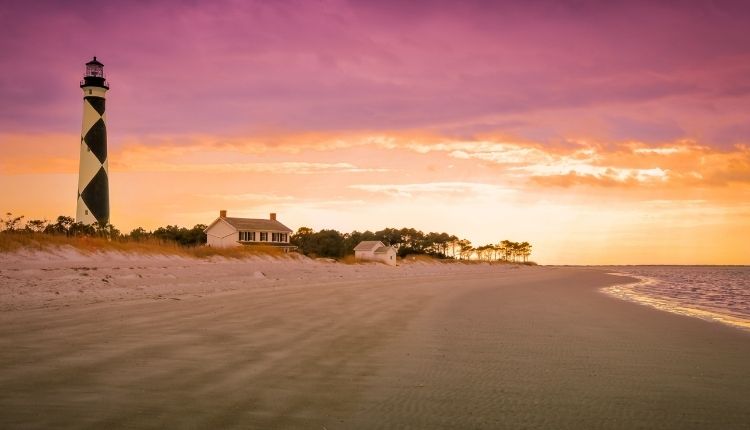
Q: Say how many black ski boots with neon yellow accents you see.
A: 0